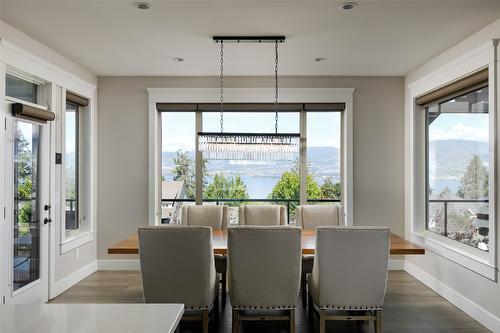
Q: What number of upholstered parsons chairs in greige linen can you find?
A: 6